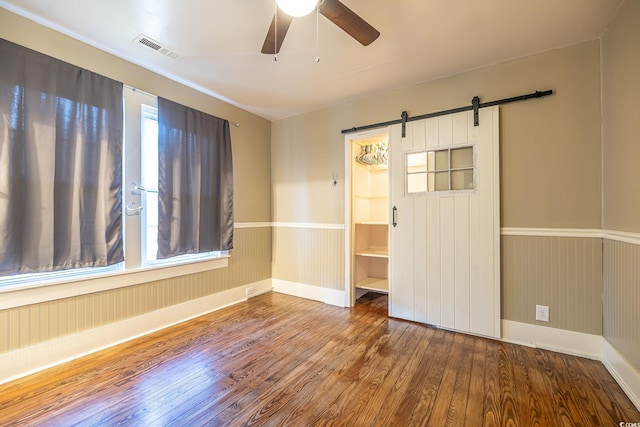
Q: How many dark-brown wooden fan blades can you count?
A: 2